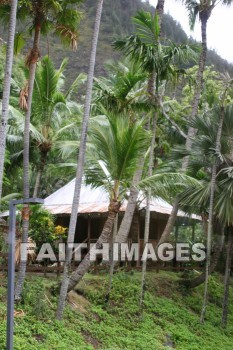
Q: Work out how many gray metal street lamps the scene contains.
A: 1